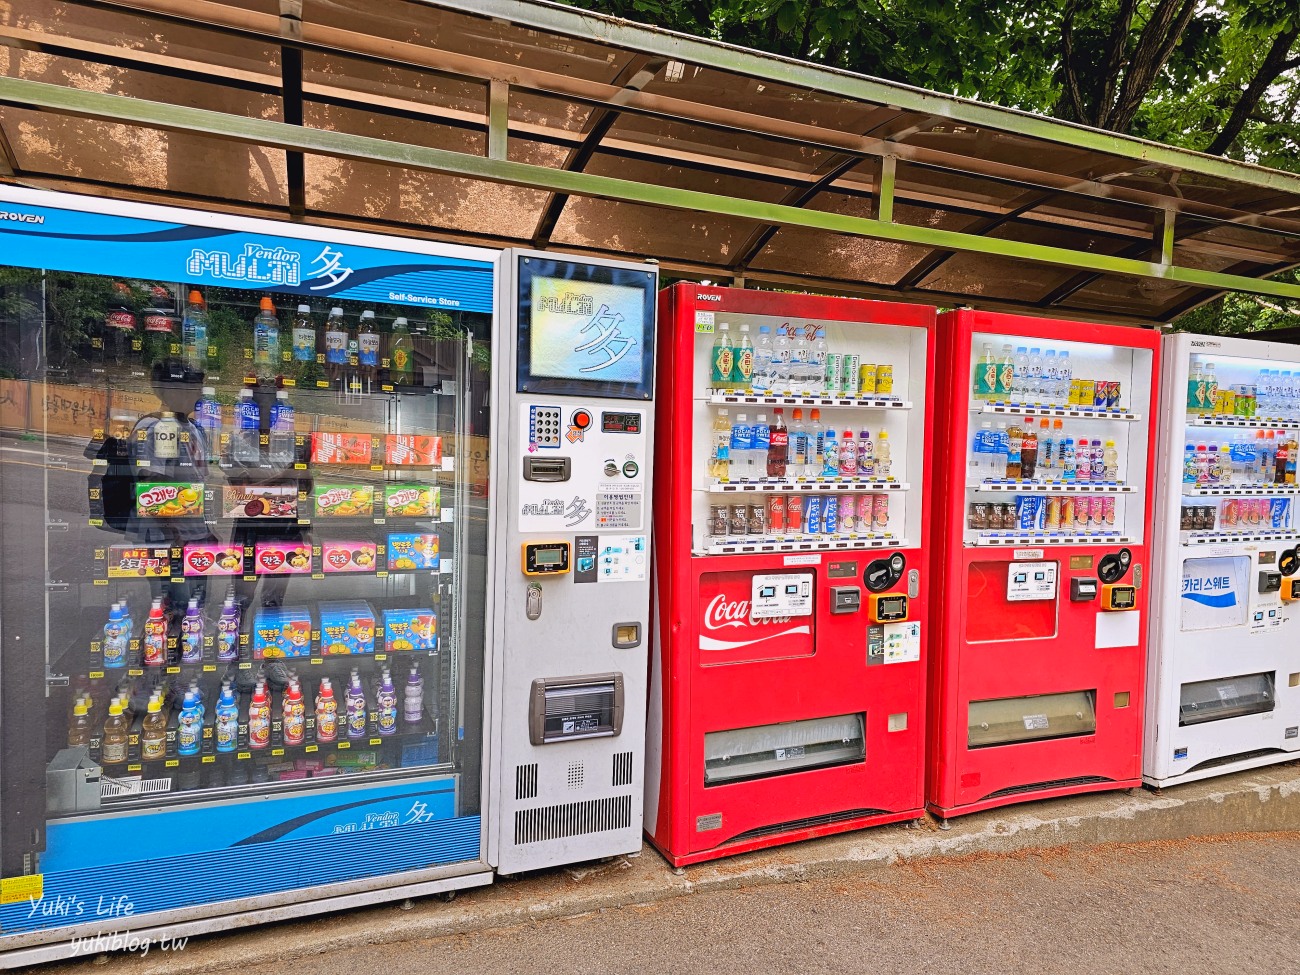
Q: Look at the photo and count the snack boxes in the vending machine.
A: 14